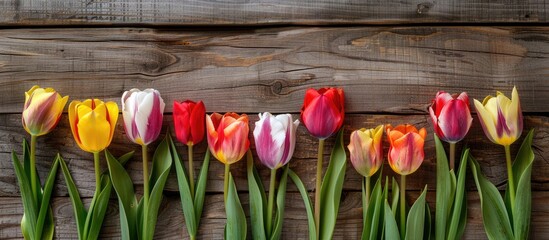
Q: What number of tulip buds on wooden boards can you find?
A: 11